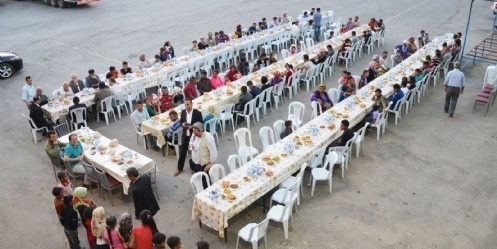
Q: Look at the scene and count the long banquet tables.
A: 3